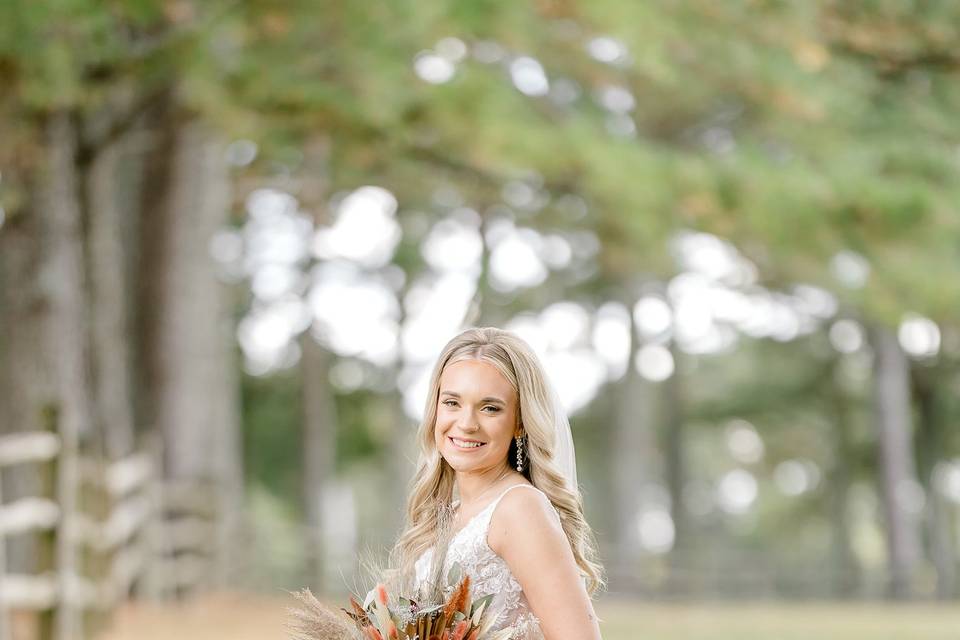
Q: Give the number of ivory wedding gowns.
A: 1